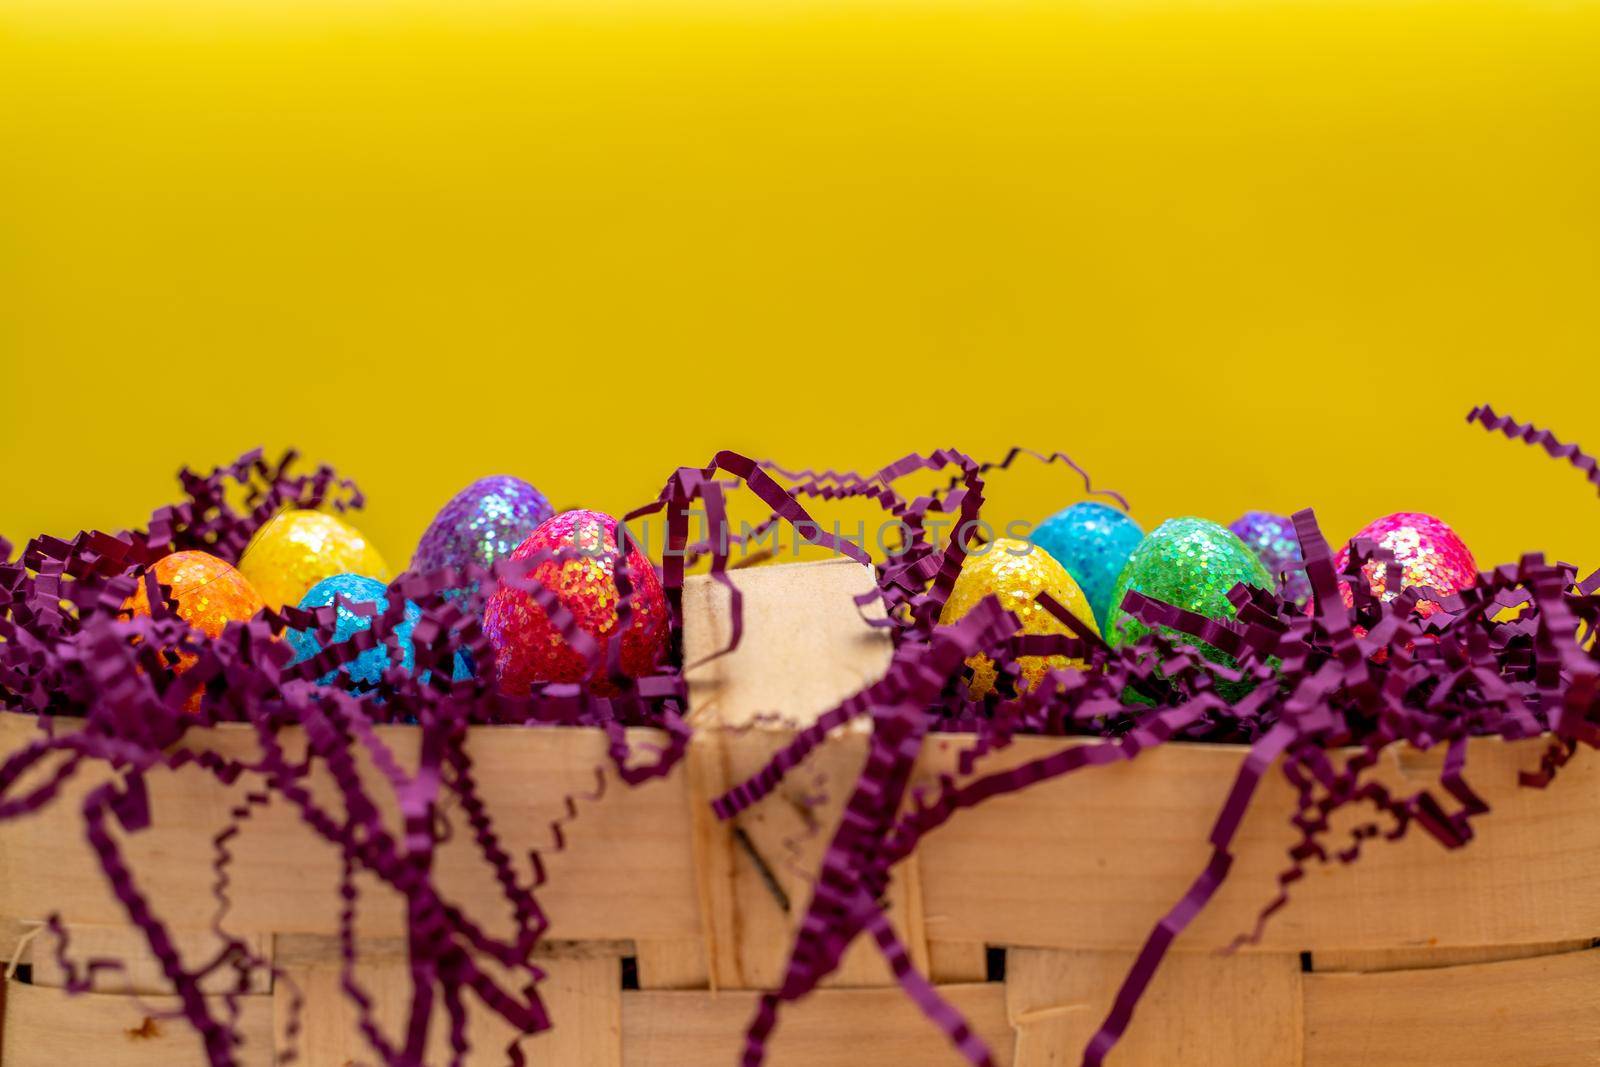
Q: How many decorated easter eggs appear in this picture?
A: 10